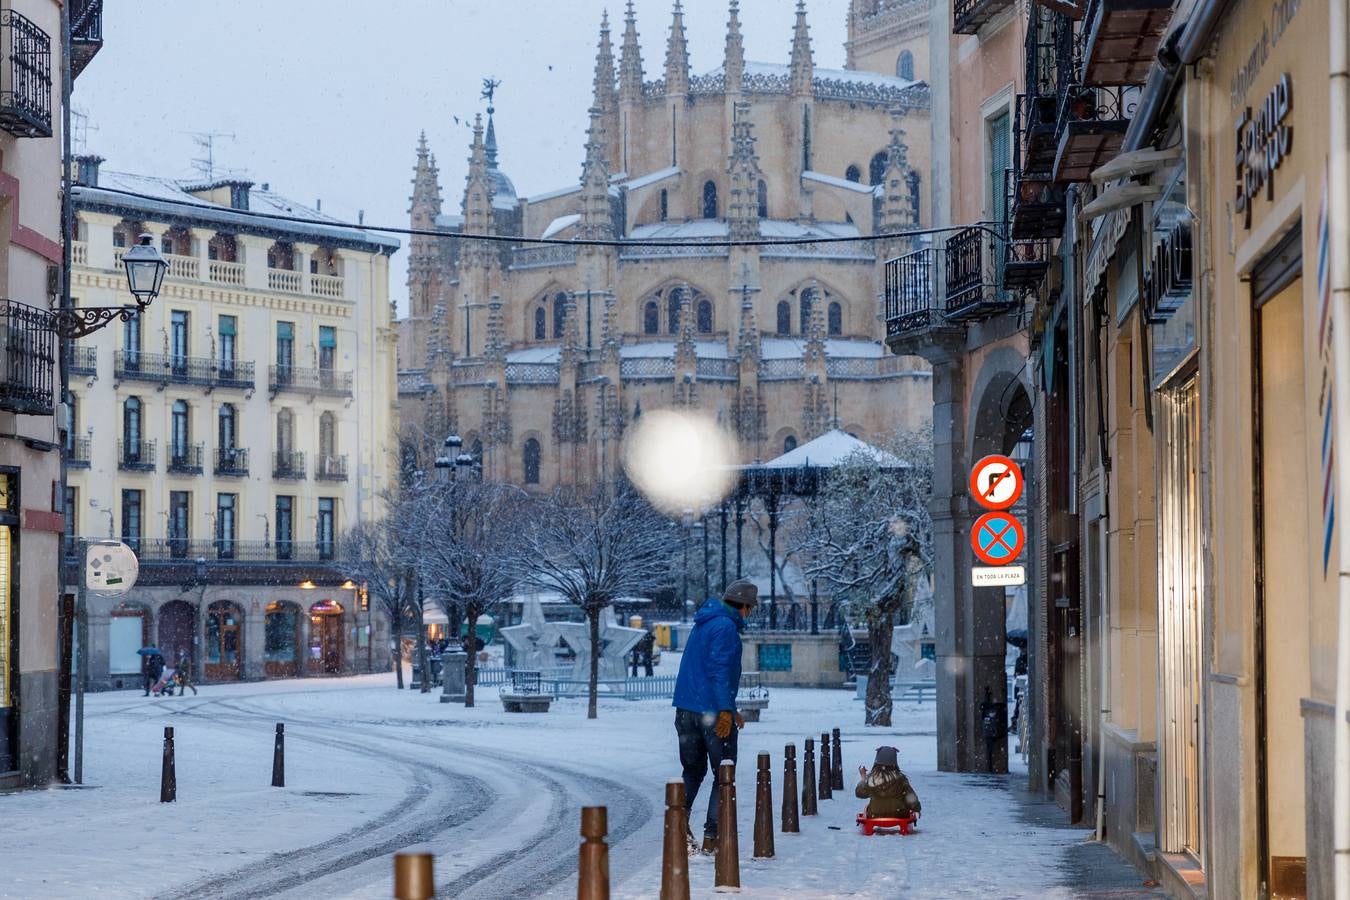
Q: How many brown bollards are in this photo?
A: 11